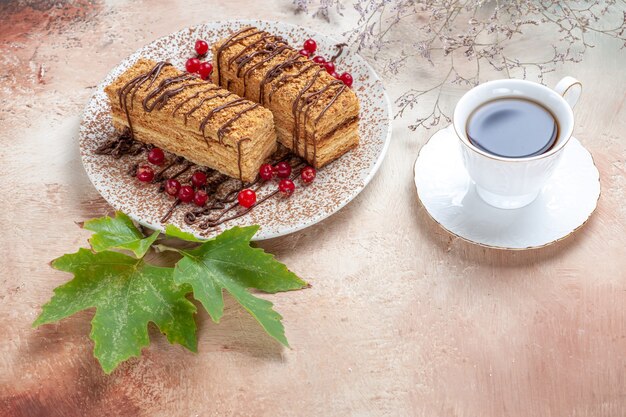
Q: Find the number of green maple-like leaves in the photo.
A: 3